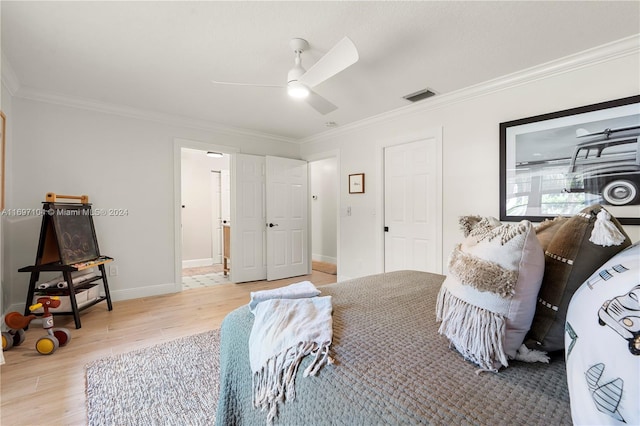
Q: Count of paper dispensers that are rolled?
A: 2